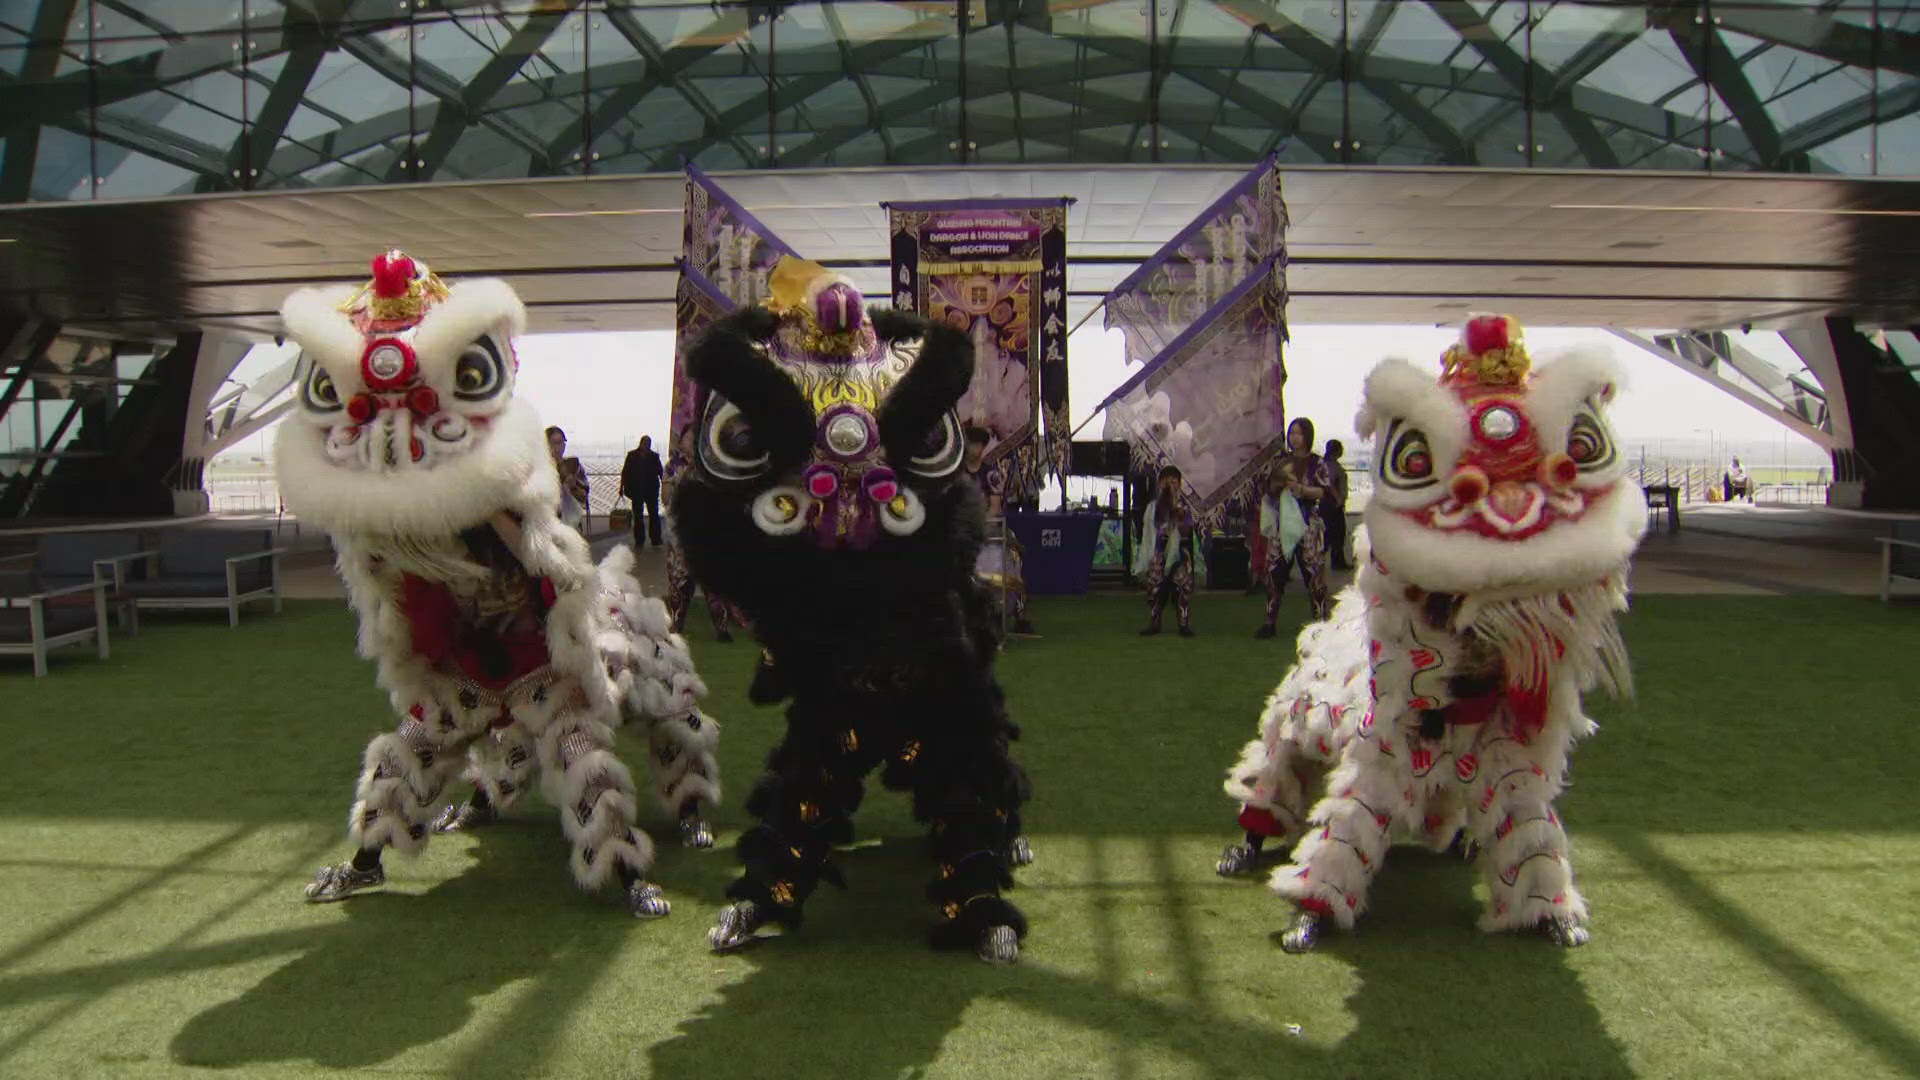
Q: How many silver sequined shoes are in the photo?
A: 10